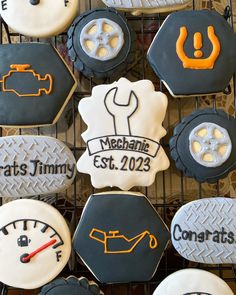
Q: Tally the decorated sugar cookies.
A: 13